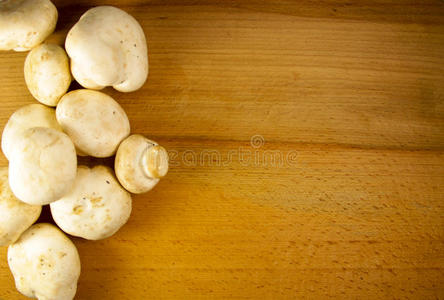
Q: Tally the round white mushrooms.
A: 10